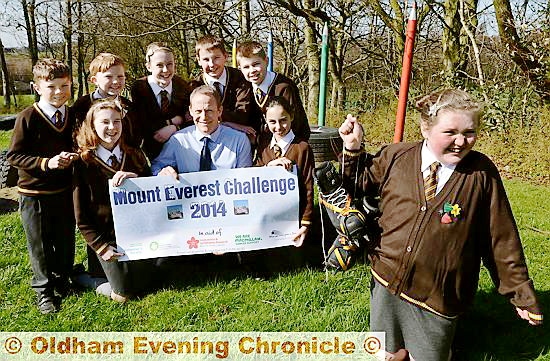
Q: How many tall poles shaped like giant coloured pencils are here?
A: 4